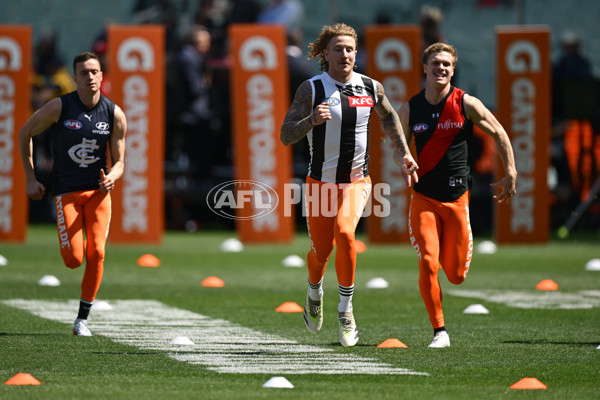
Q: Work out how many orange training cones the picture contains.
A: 8